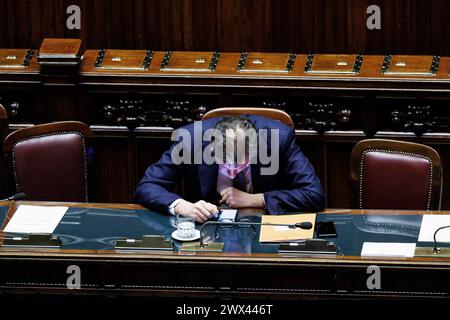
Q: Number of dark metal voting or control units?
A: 3